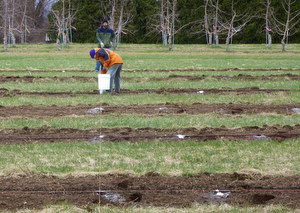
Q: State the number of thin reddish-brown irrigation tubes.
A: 2